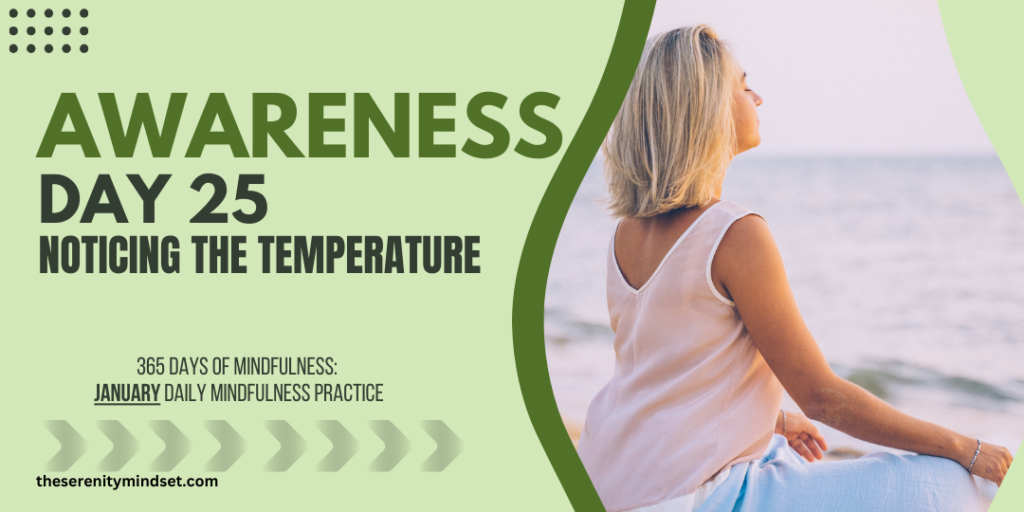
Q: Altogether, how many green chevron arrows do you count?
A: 8